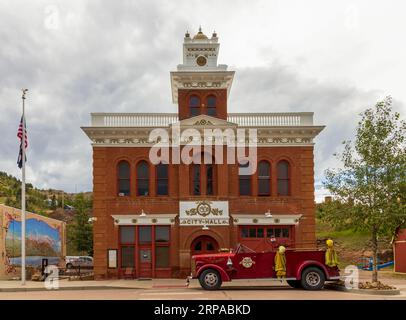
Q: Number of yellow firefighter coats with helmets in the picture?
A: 2